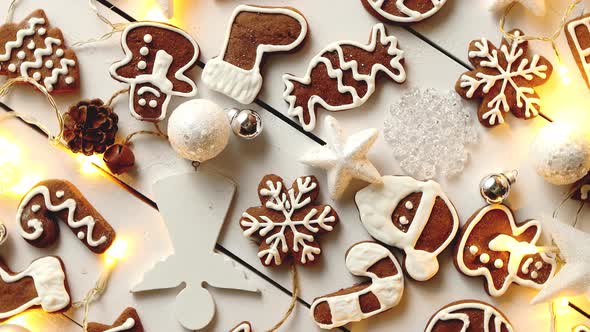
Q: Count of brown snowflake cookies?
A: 2